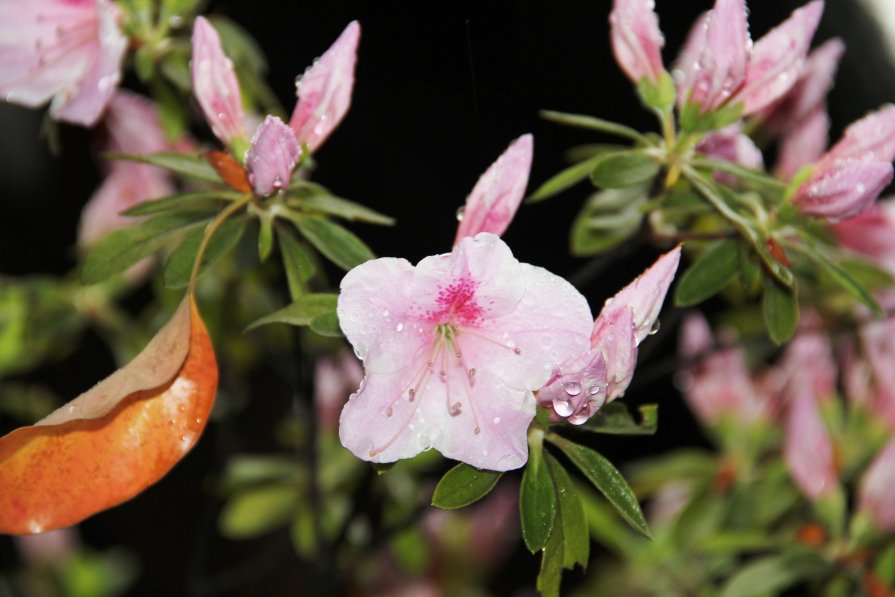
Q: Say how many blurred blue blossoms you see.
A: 0